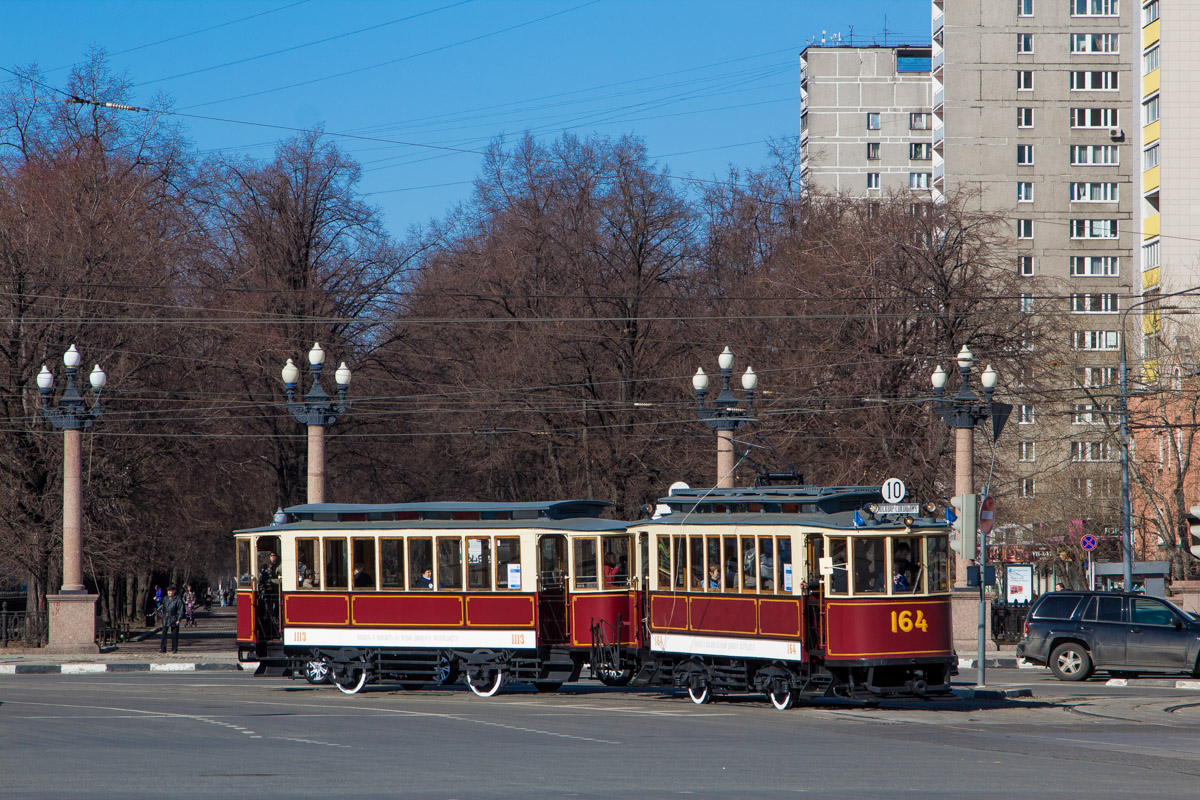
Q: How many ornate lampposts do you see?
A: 4